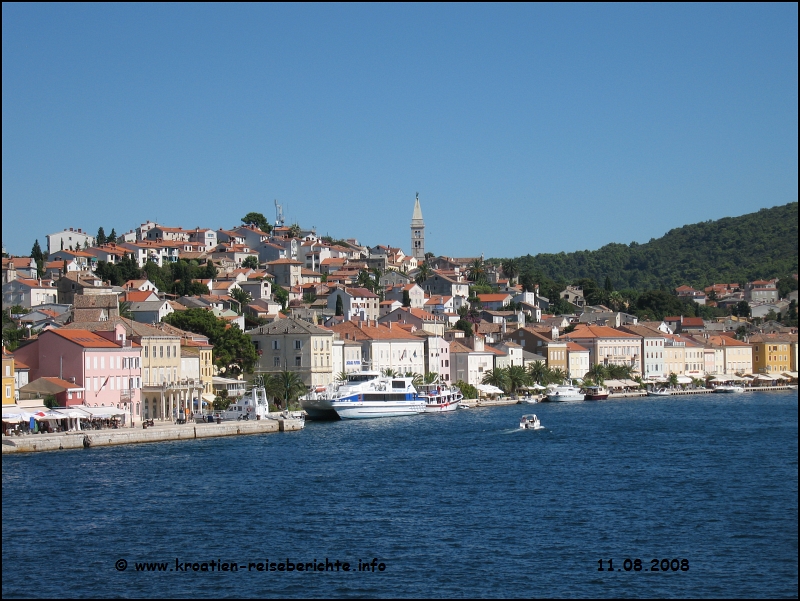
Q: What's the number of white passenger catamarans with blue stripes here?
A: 1